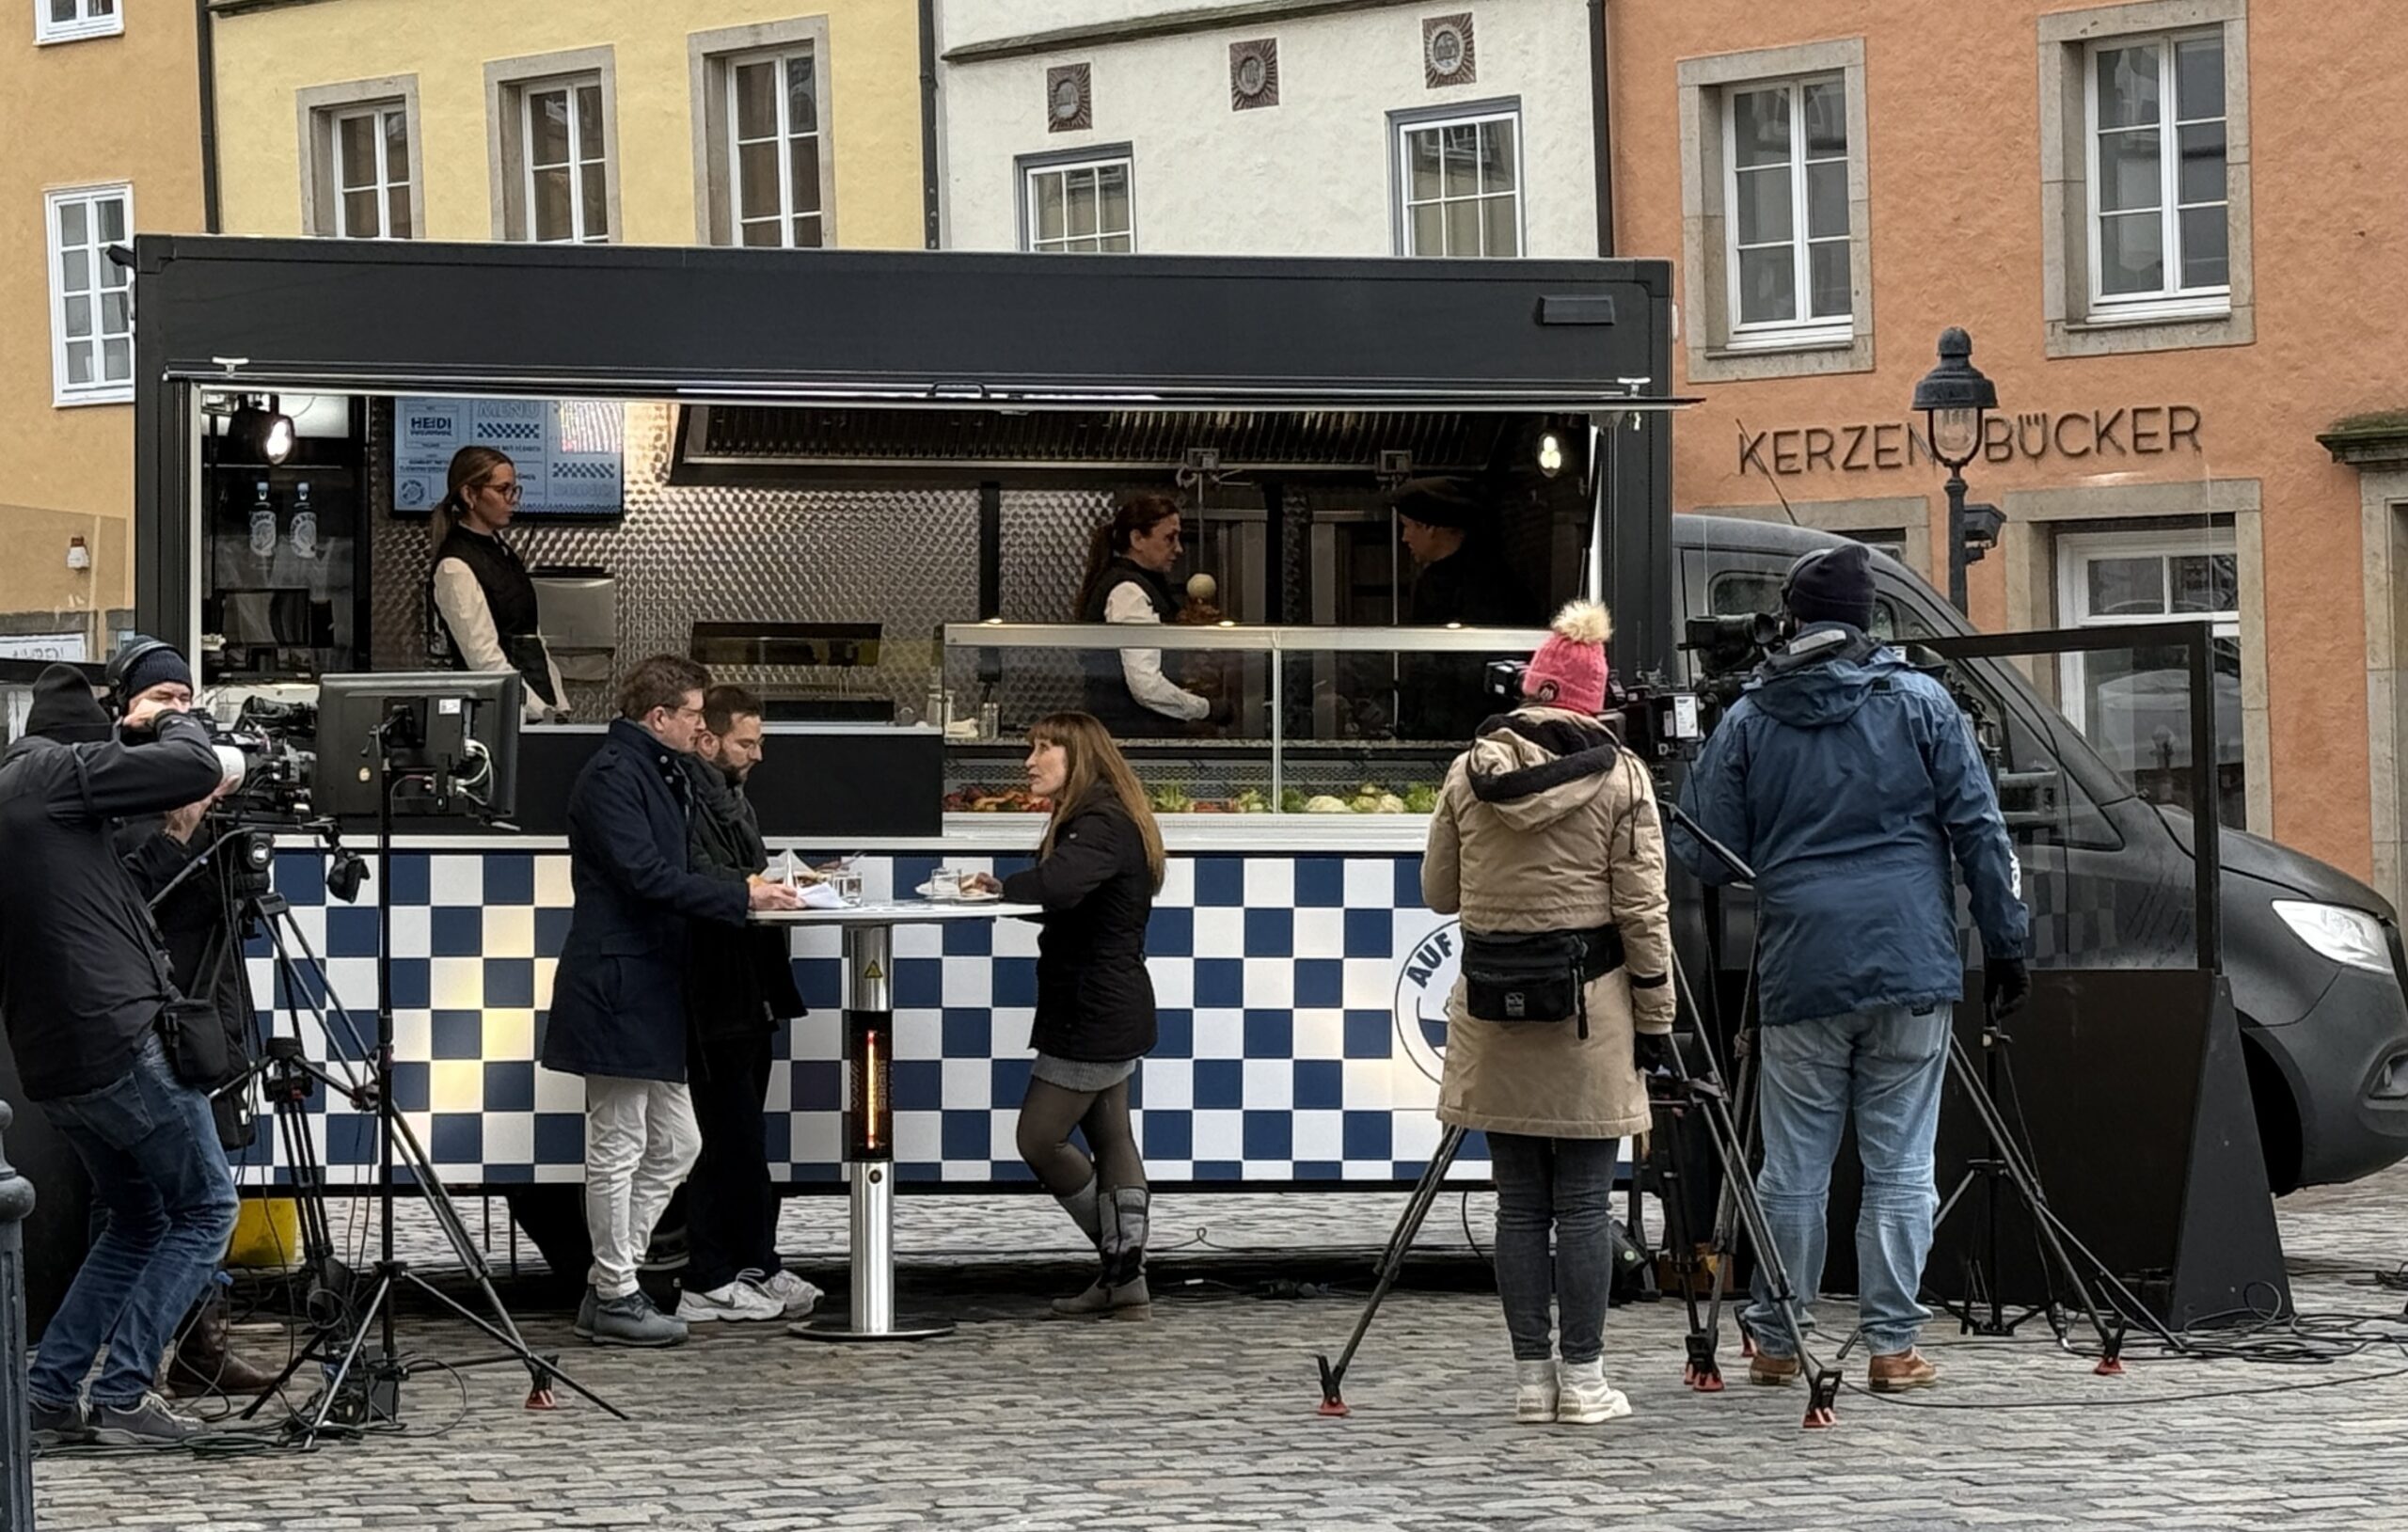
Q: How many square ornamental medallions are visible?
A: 3